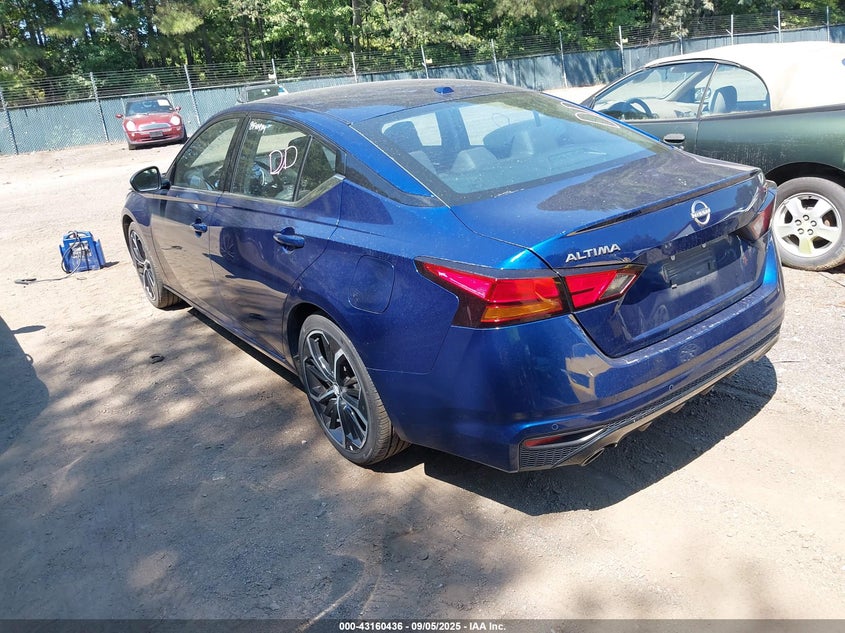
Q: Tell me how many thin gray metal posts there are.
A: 13